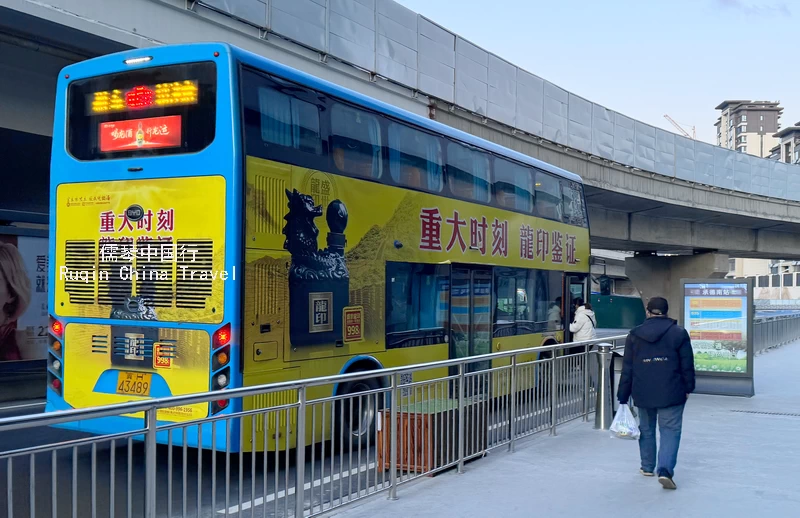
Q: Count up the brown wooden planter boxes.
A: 1